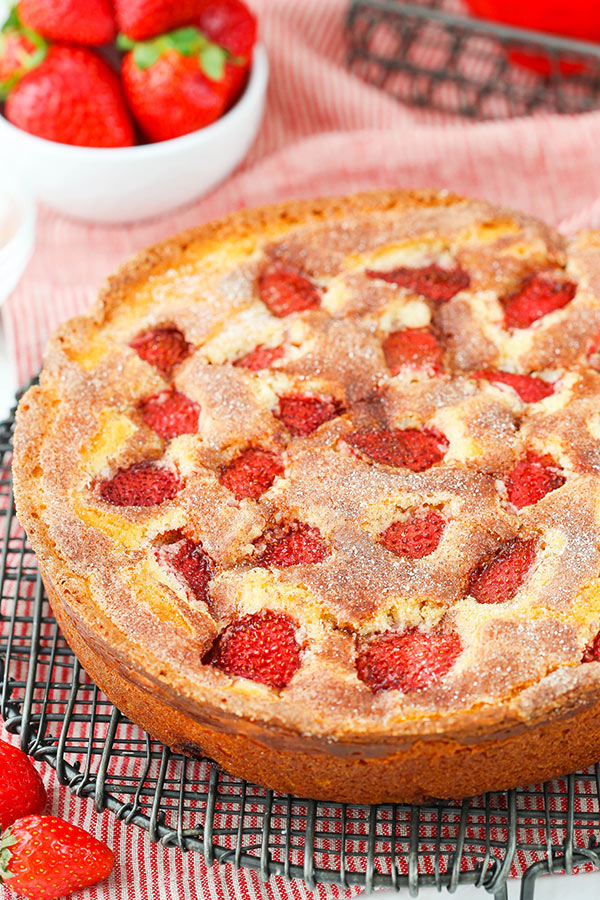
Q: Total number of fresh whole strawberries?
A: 8